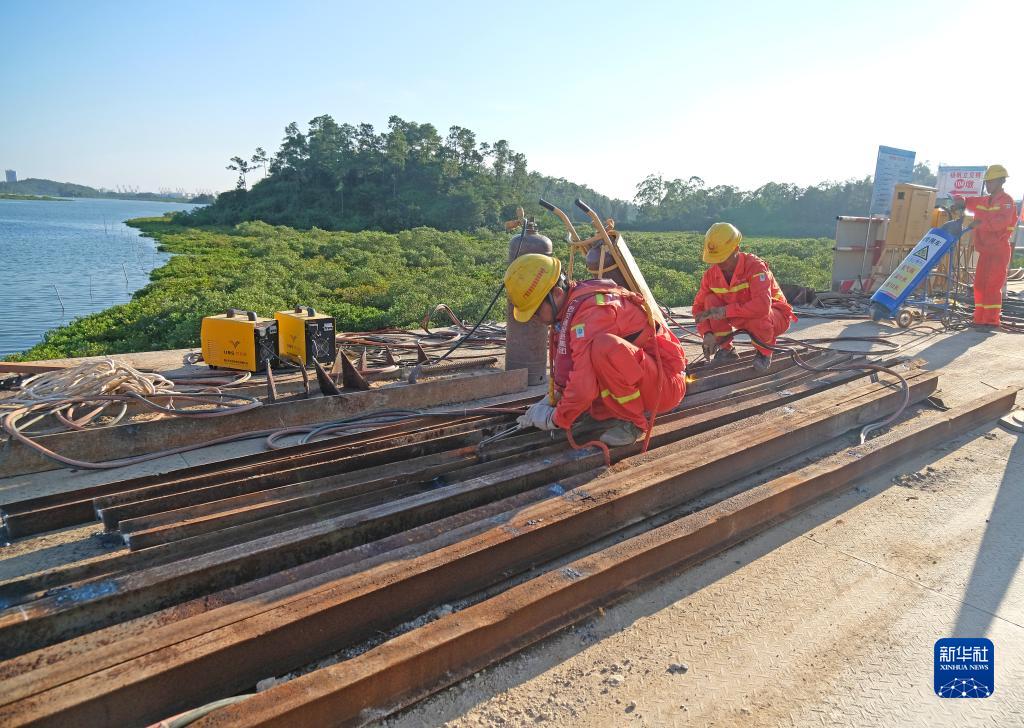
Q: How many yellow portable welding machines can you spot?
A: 2